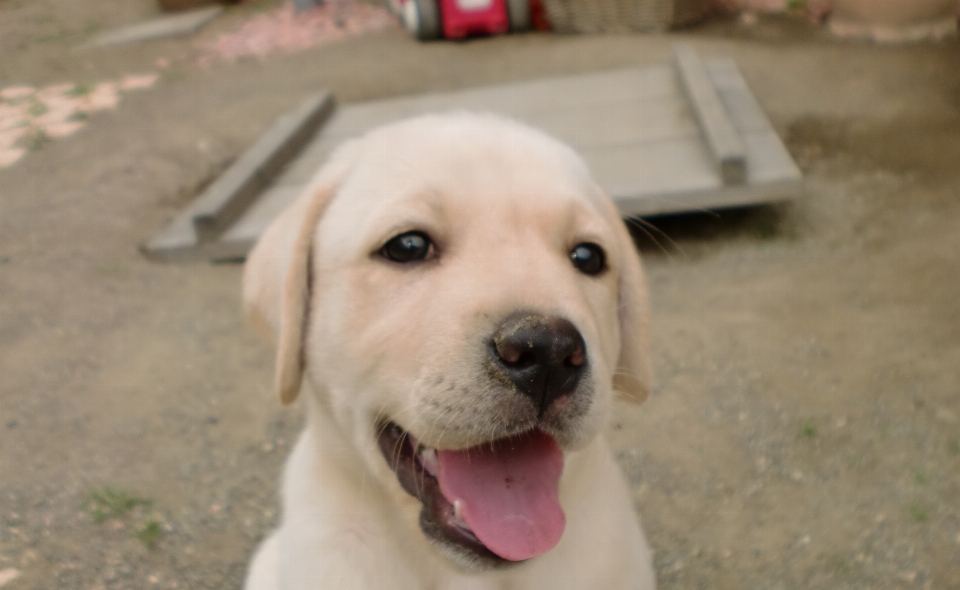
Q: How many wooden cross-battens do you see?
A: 2